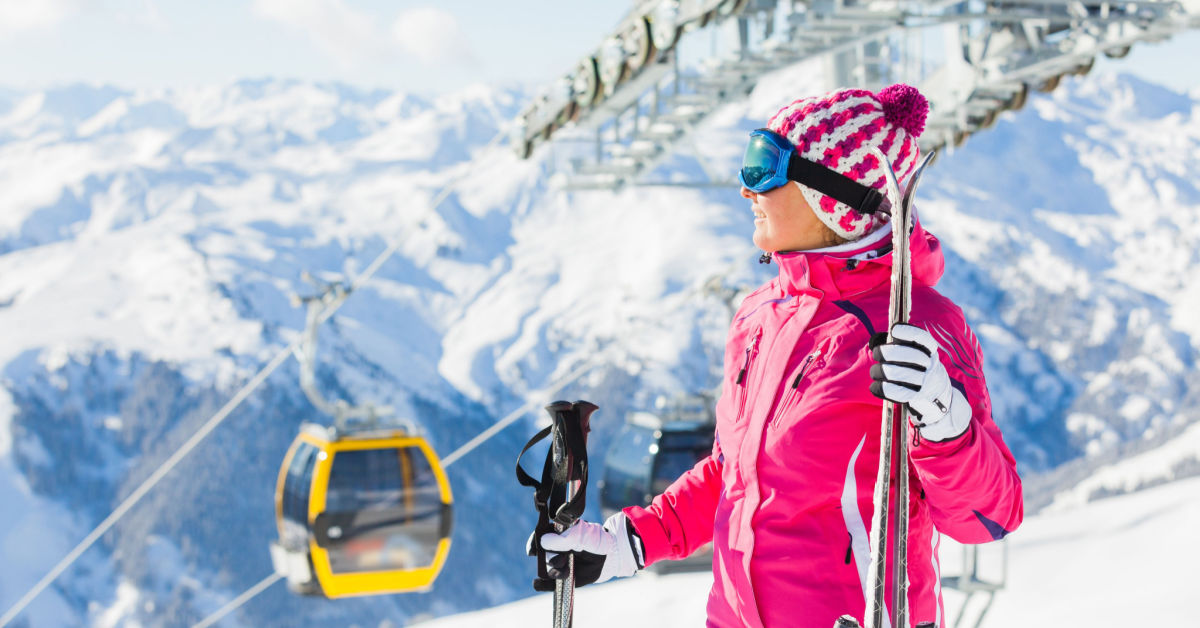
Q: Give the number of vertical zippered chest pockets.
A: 2